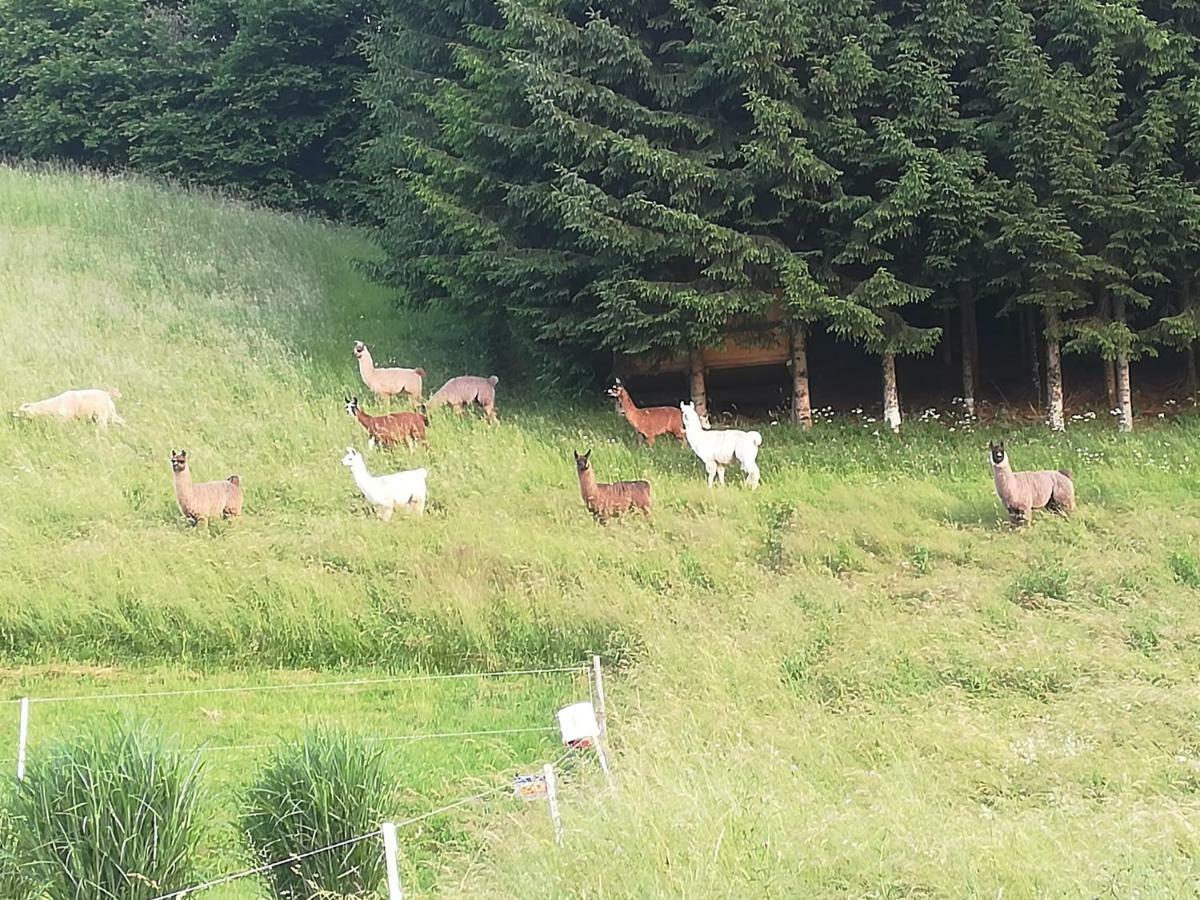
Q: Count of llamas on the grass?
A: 10